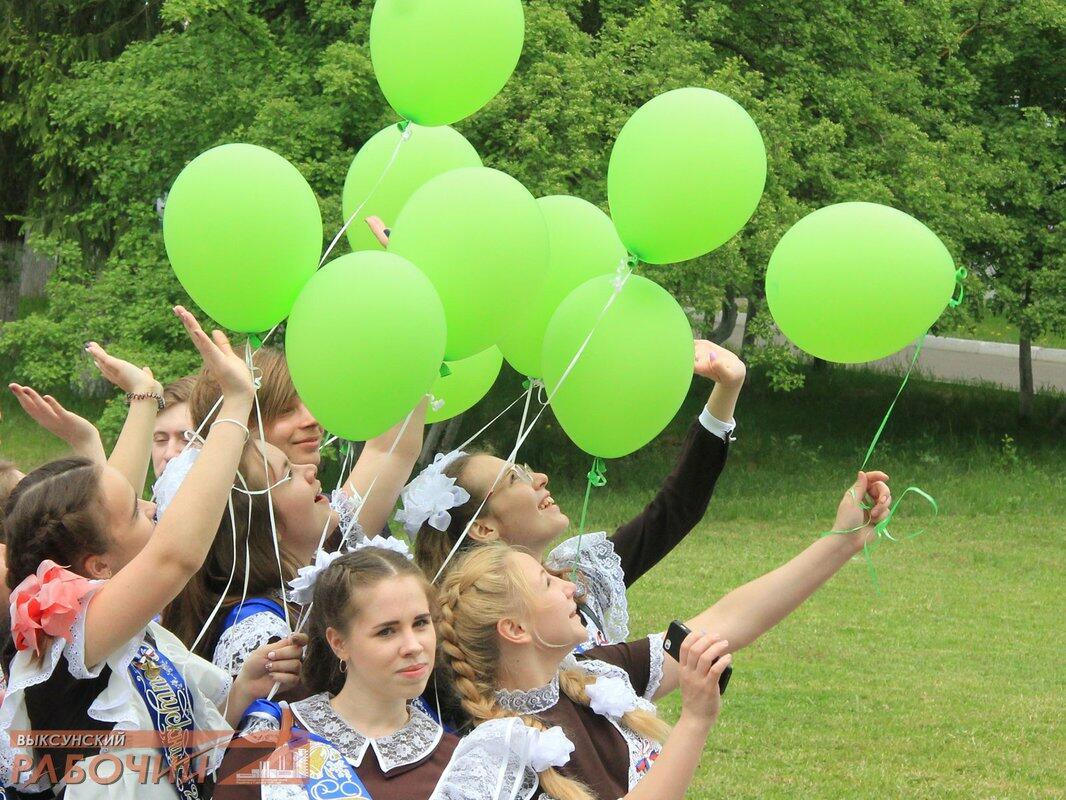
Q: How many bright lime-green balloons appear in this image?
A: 10